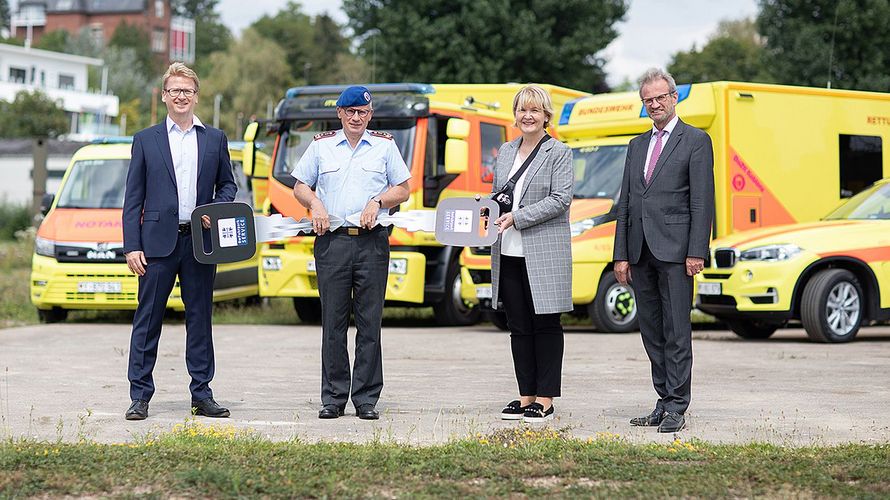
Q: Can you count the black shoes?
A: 8